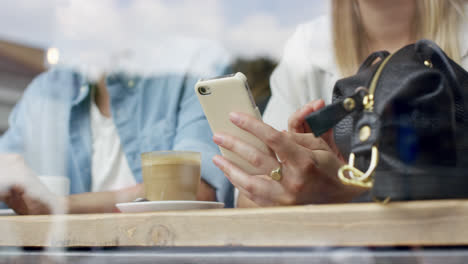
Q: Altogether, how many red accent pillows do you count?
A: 0